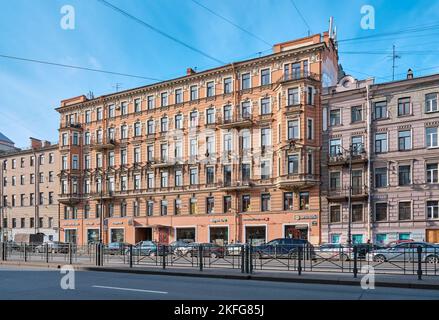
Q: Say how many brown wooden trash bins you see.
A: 0